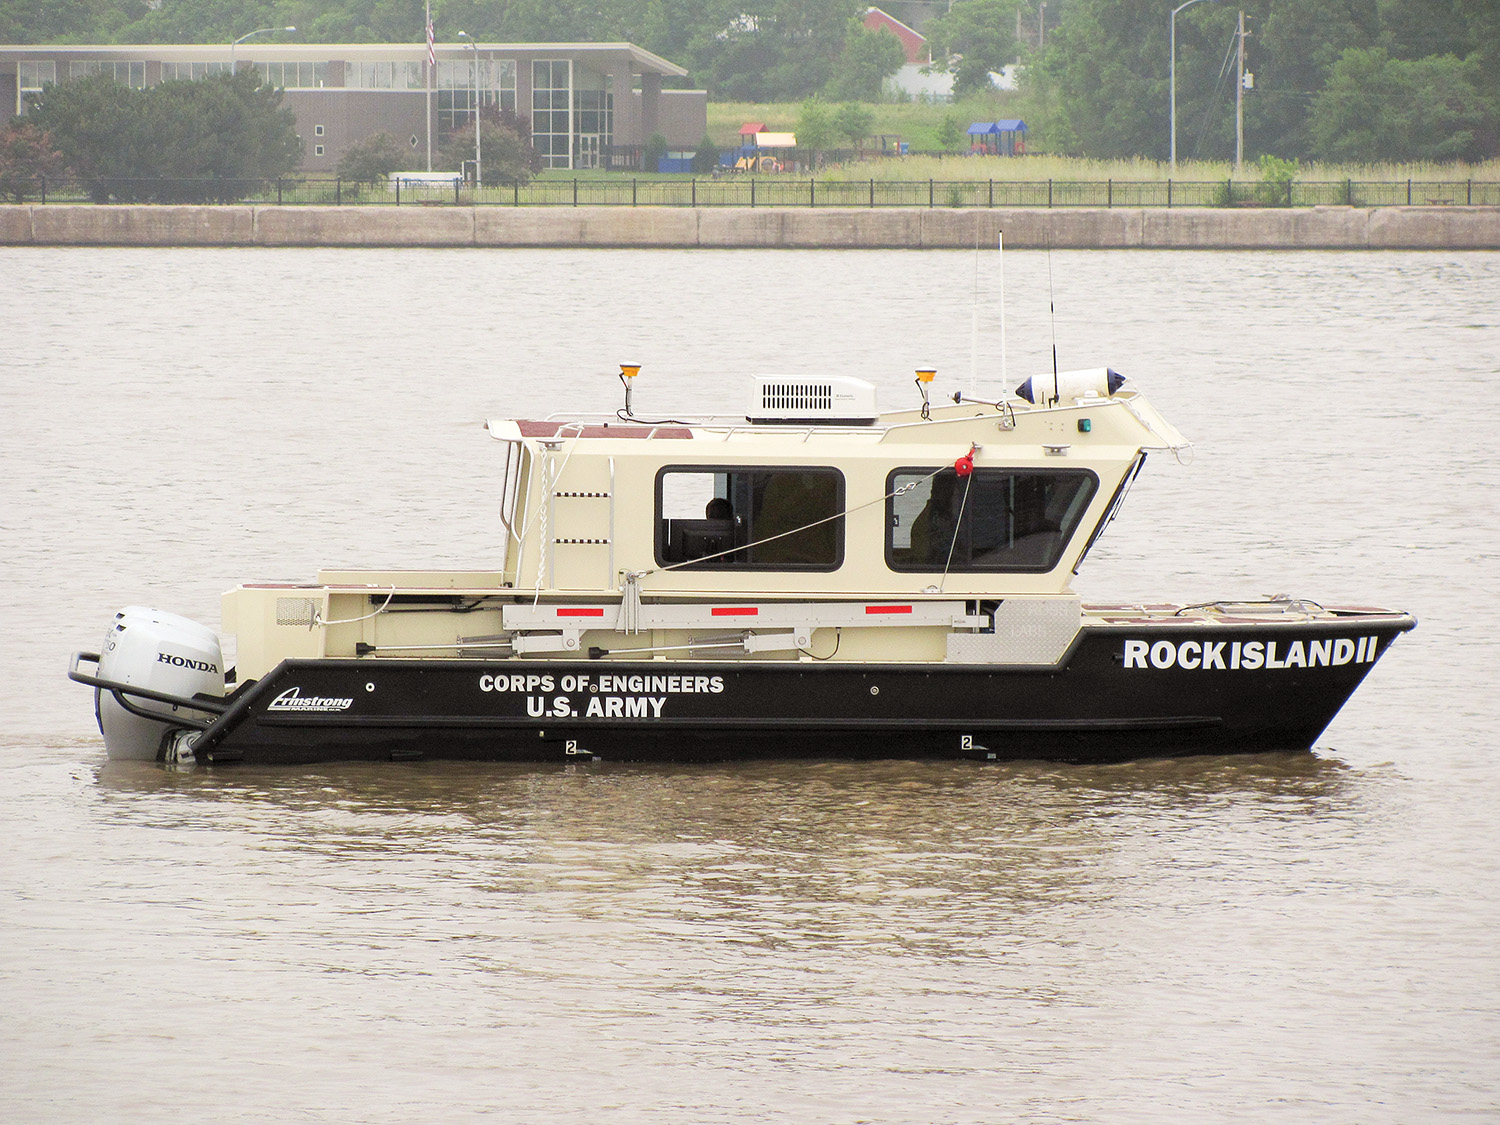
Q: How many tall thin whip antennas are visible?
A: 3